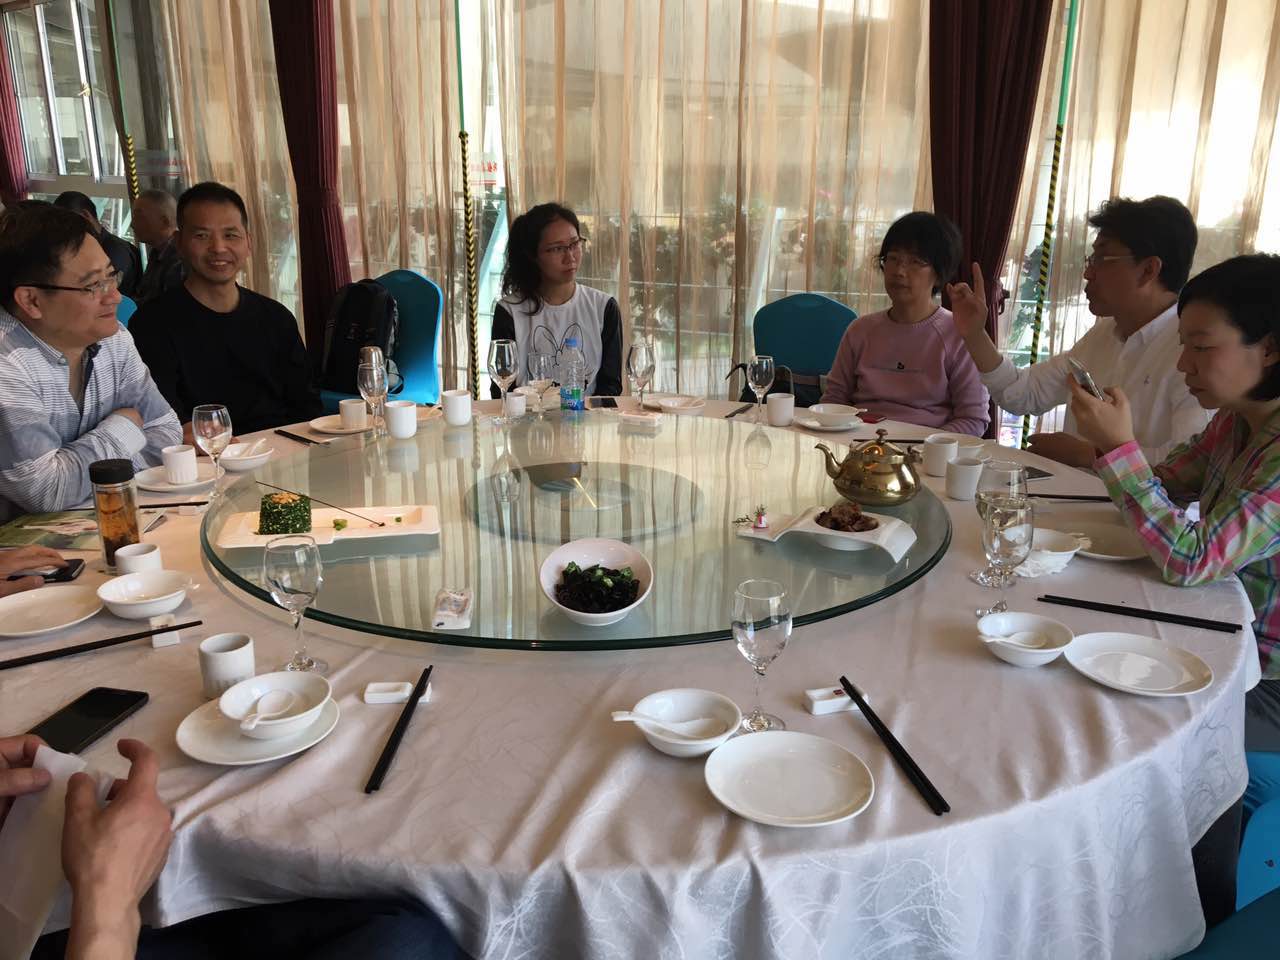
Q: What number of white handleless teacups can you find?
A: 10